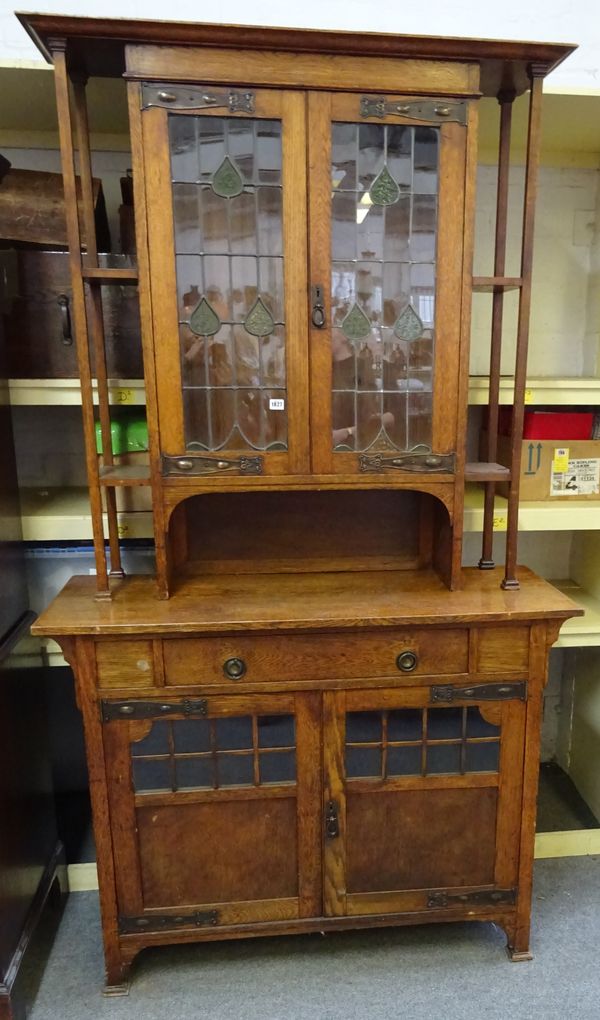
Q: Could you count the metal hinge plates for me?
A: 8